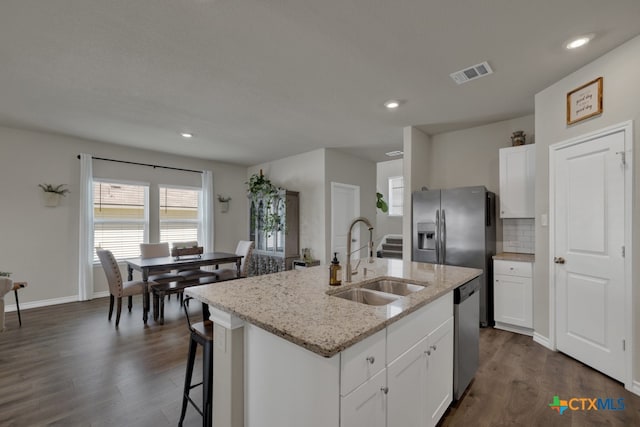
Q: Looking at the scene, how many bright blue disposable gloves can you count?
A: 0